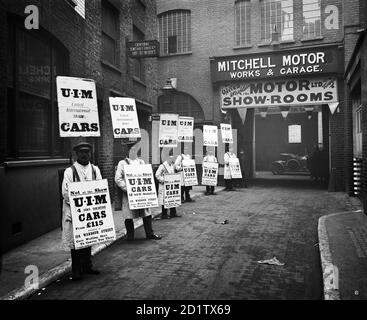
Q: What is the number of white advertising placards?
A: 12